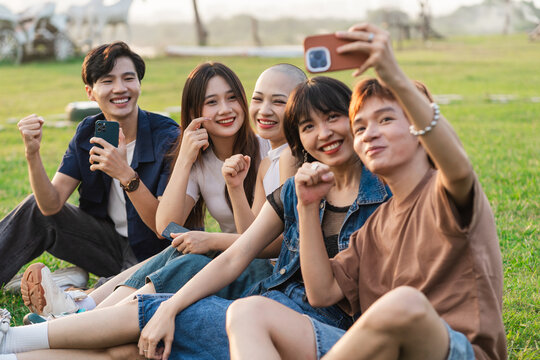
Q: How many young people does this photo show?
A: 5